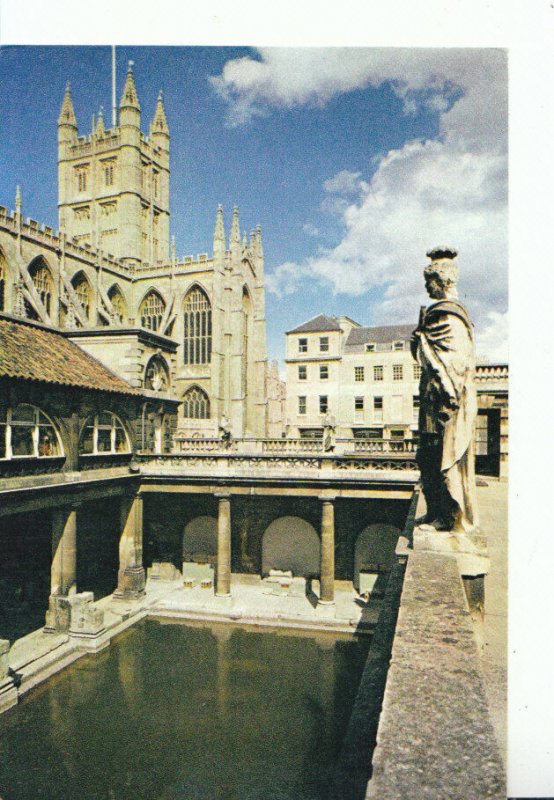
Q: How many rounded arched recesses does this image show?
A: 3